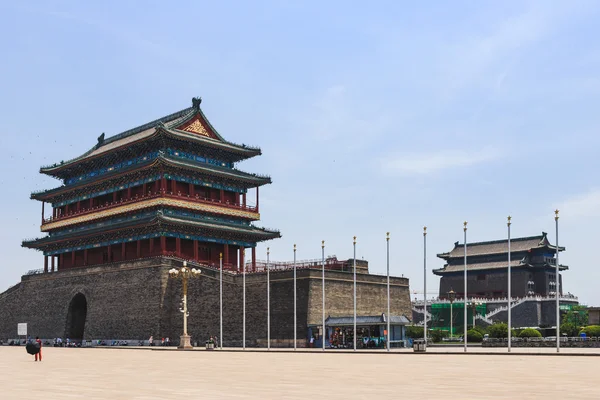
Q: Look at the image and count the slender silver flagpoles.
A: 11